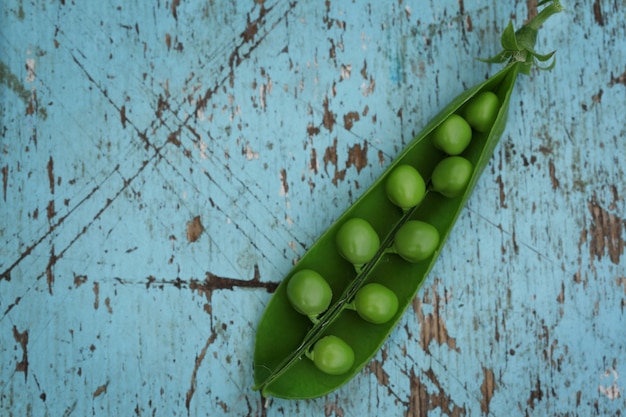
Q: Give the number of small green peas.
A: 9